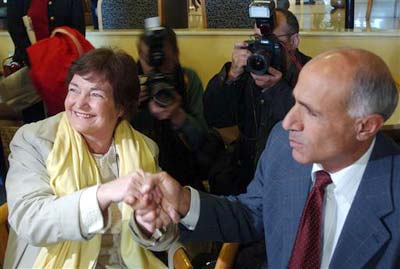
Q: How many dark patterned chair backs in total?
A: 2